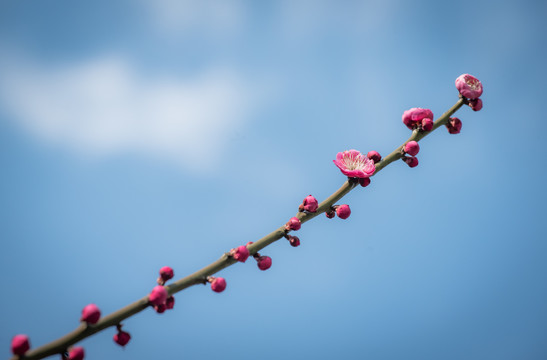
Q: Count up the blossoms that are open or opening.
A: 3